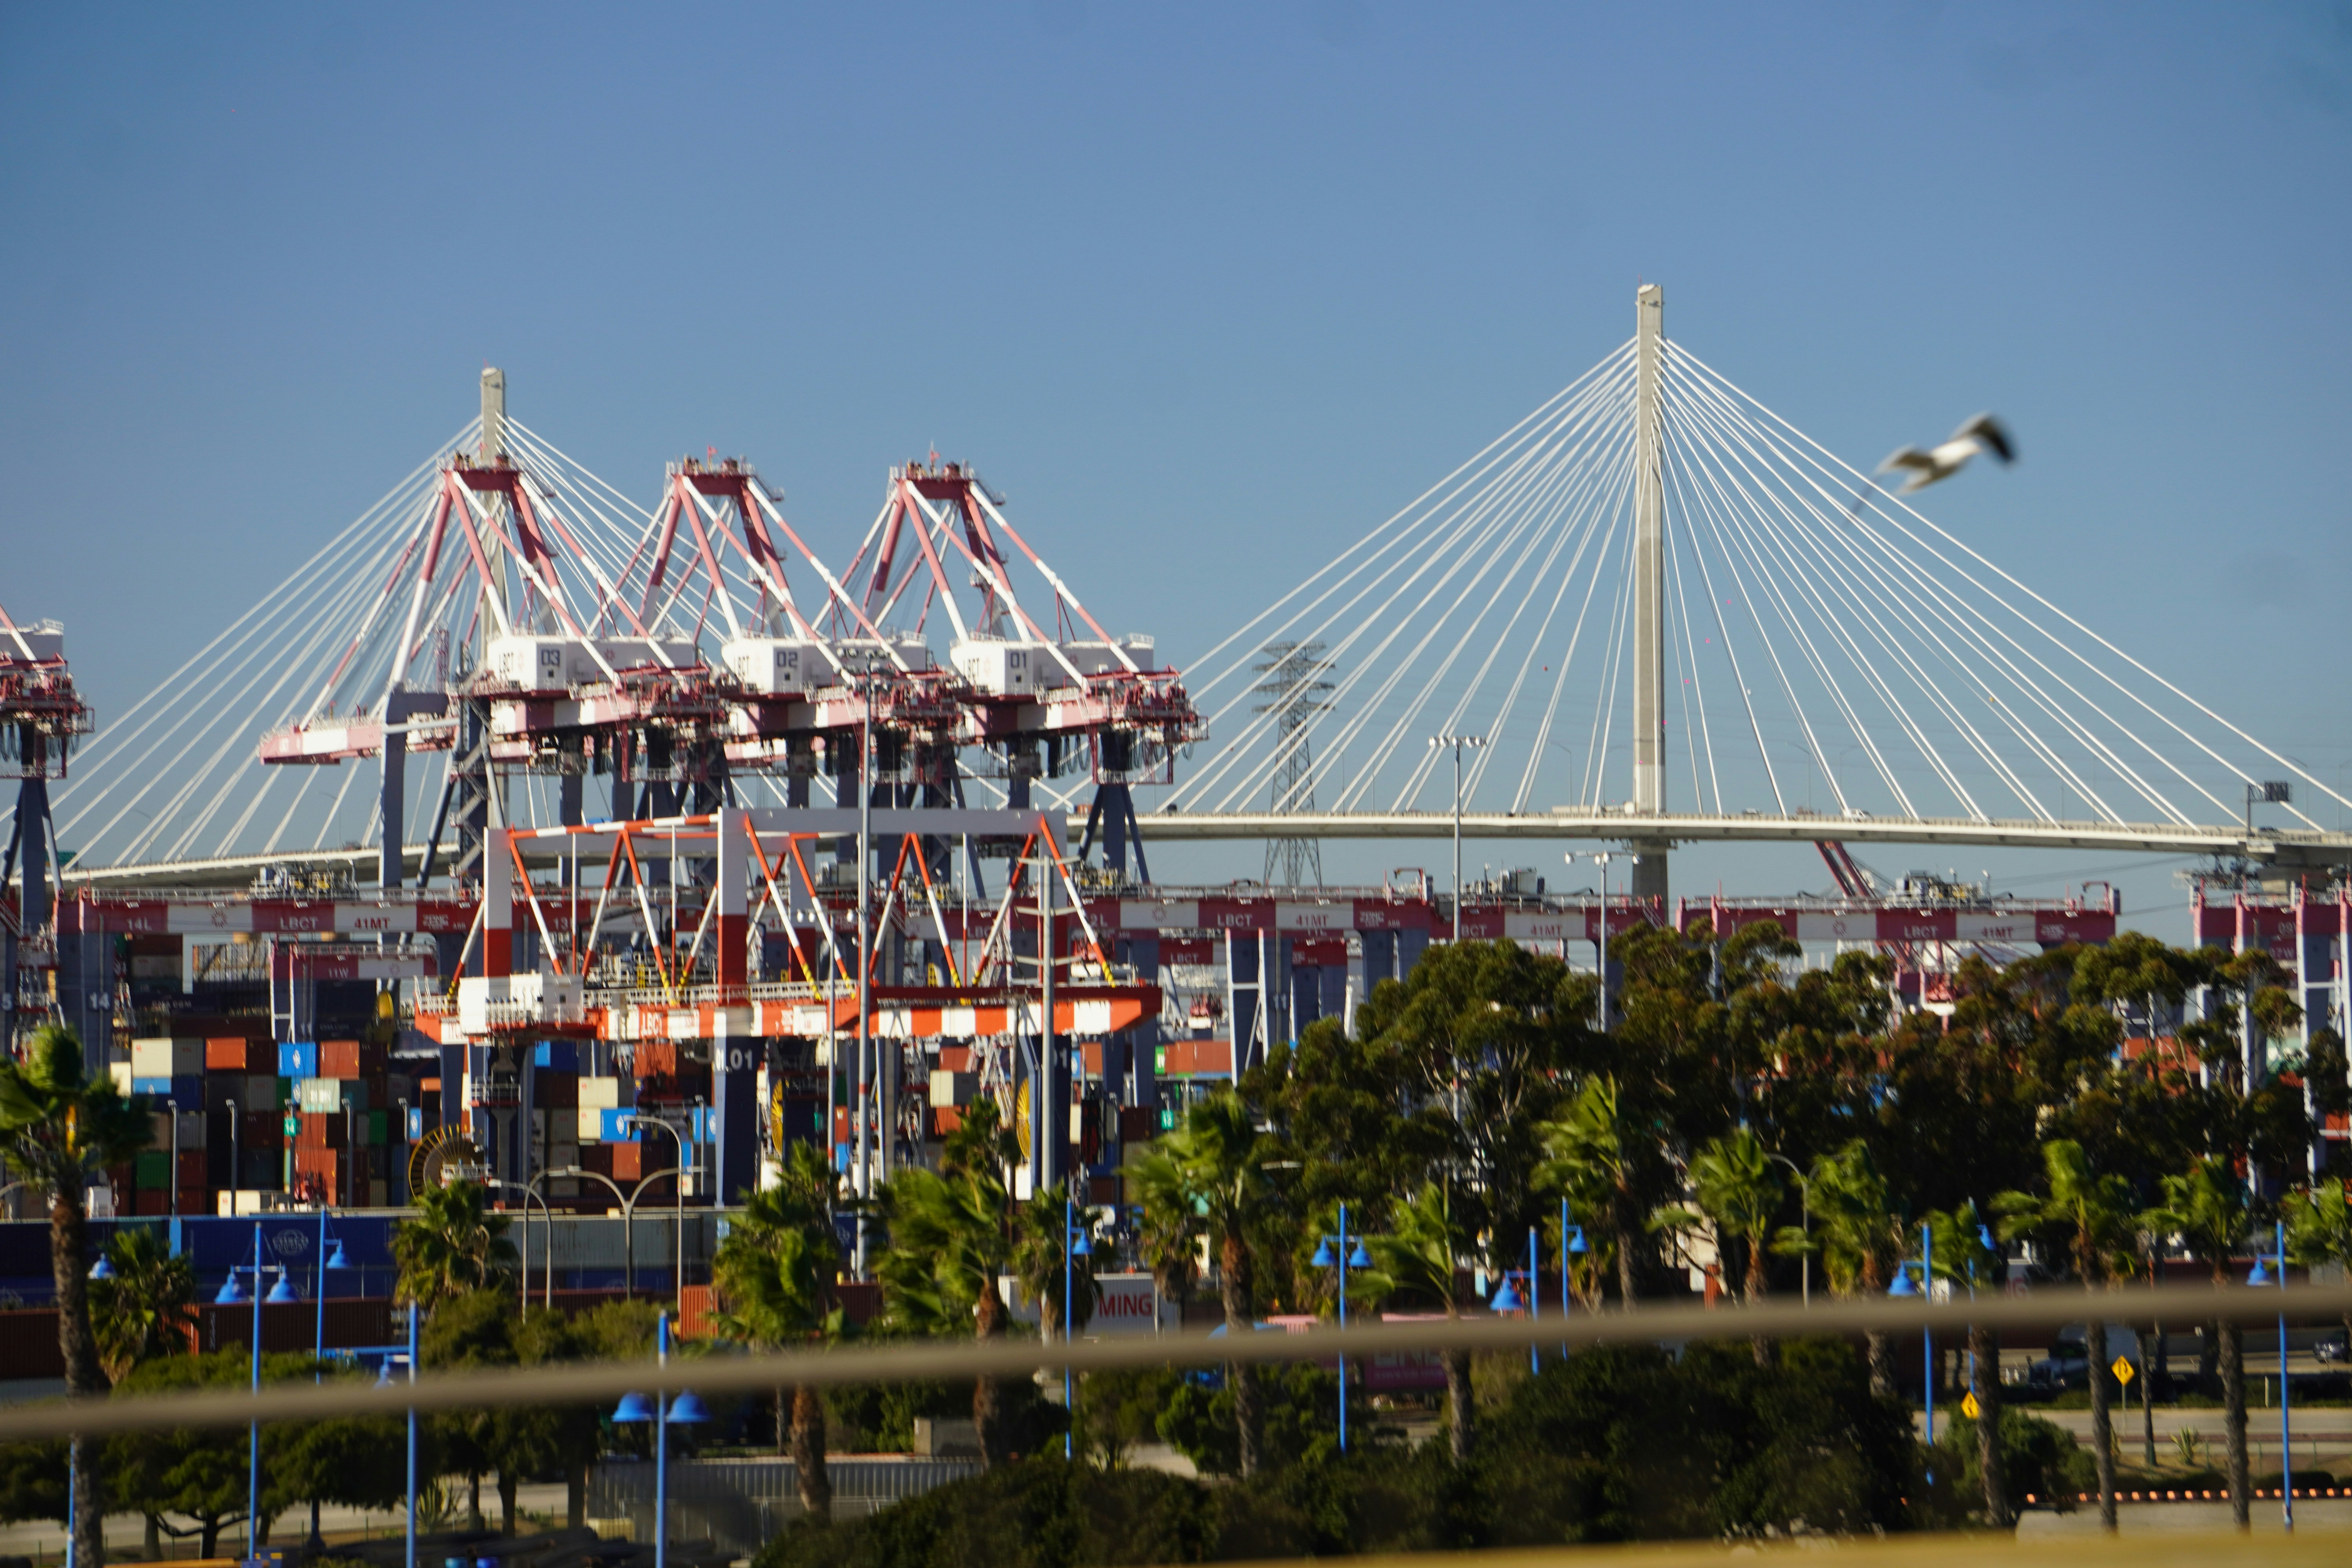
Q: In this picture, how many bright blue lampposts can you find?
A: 12